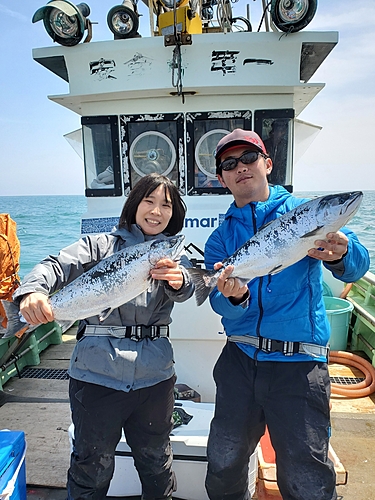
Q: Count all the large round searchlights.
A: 3